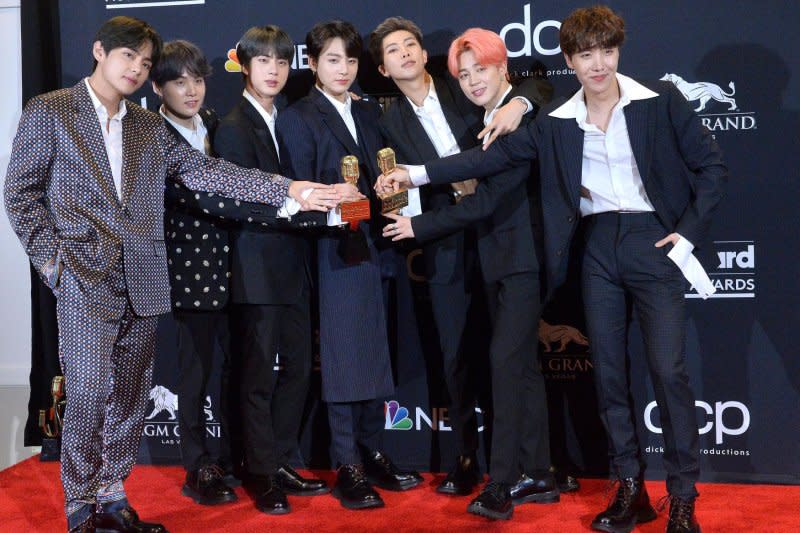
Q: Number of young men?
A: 7